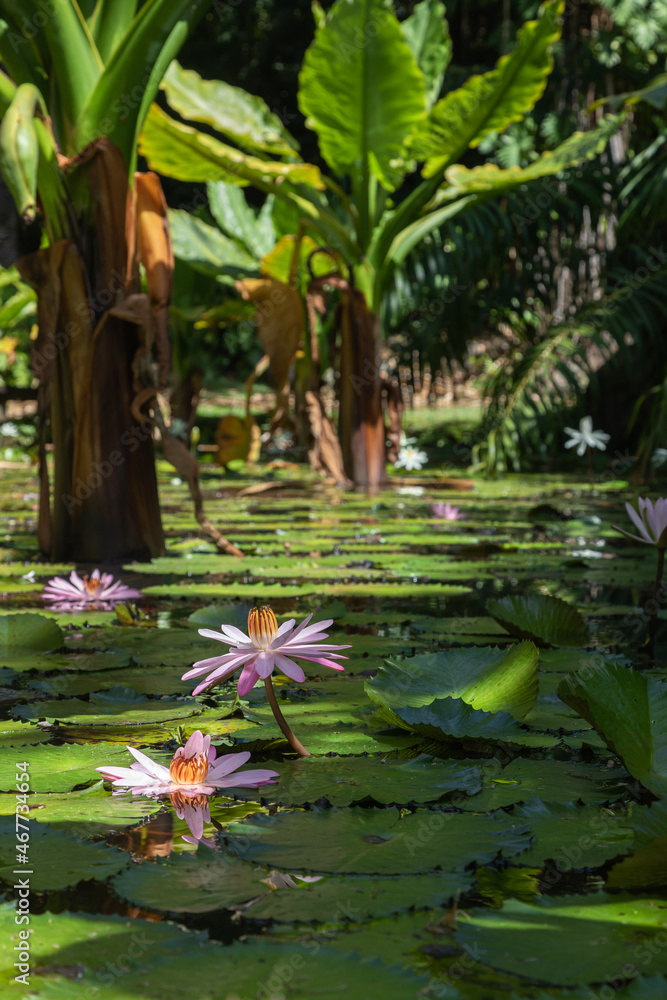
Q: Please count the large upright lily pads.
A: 3